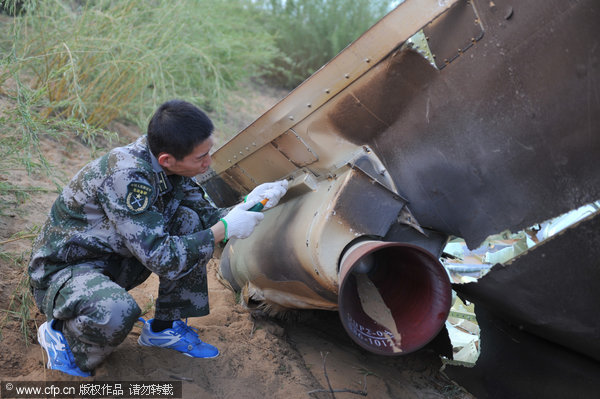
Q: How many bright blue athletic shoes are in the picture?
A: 2